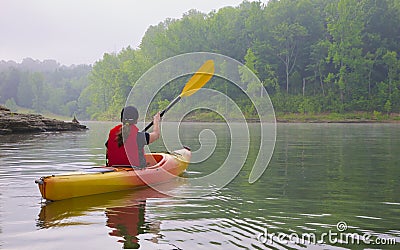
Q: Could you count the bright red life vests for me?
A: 1